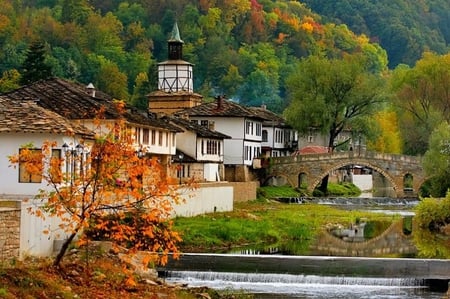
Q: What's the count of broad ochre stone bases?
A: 1